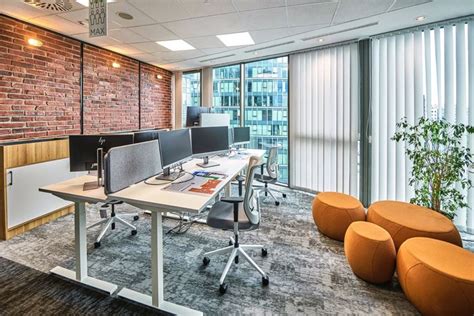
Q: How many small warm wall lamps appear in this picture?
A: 3